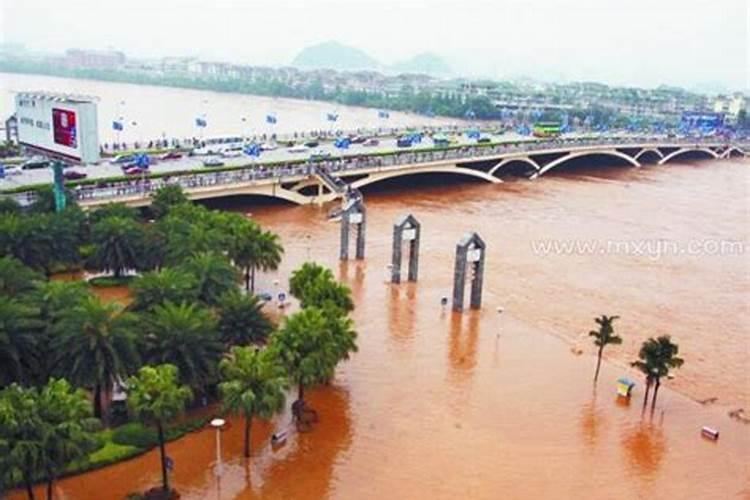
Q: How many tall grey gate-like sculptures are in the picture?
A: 3